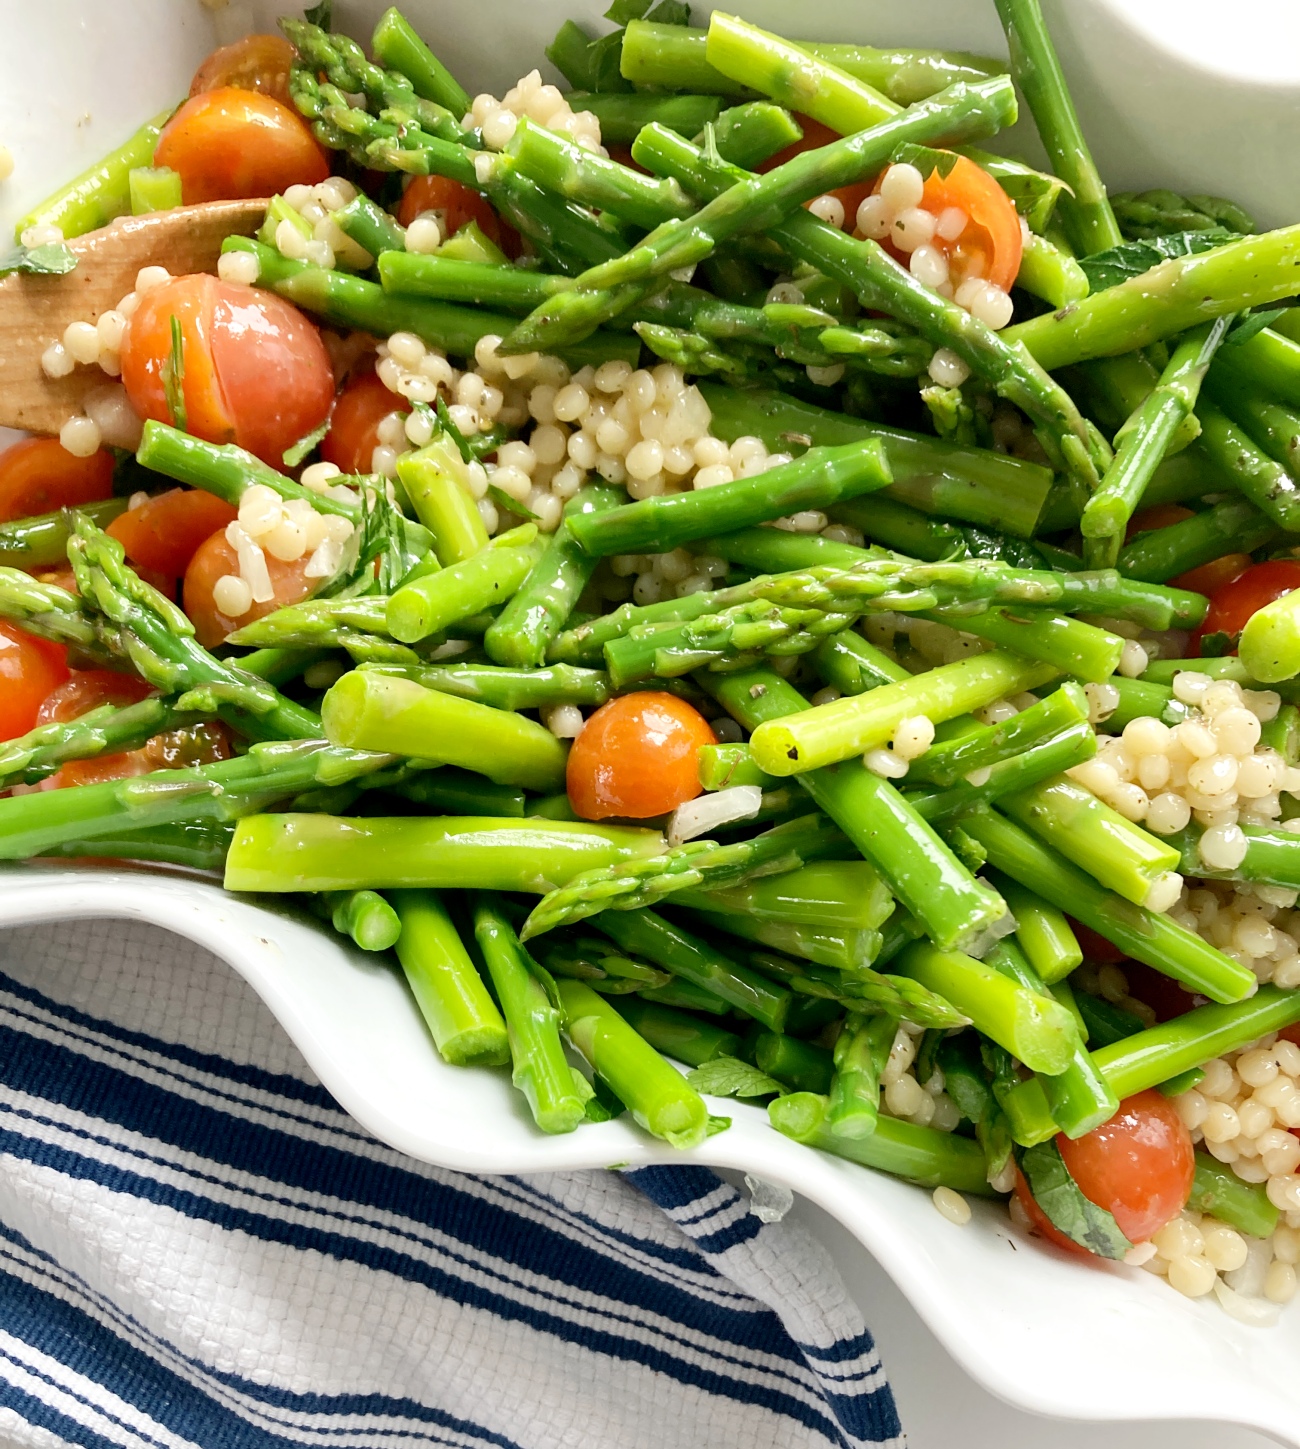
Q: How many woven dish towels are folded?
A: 1